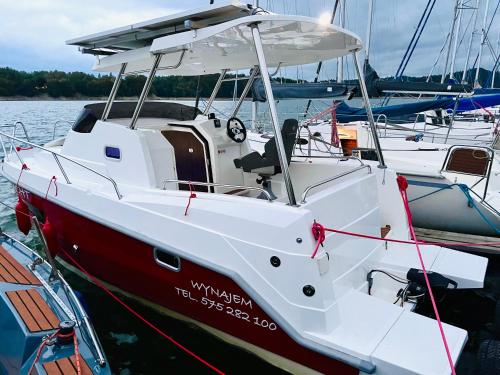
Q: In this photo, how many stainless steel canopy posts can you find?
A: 6